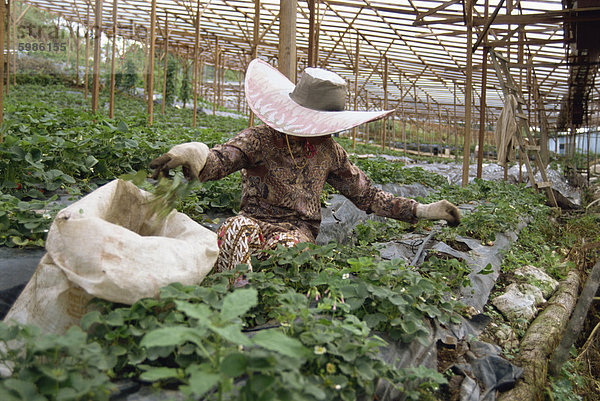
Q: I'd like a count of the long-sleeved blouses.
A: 1